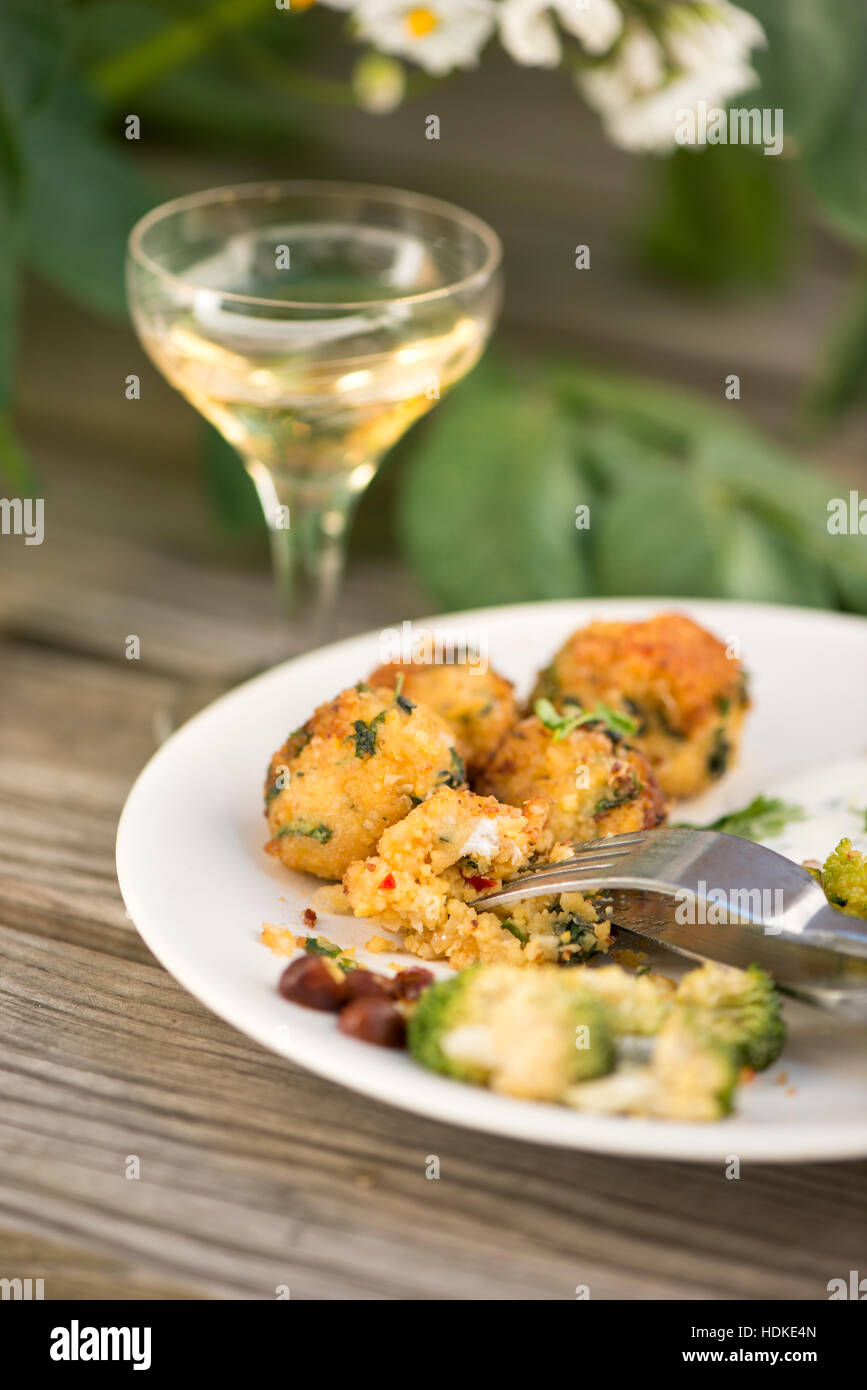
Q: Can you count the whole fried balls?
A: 4